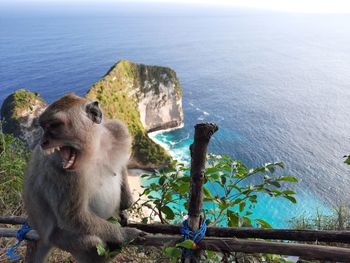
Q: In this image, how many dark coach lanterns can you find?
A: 0